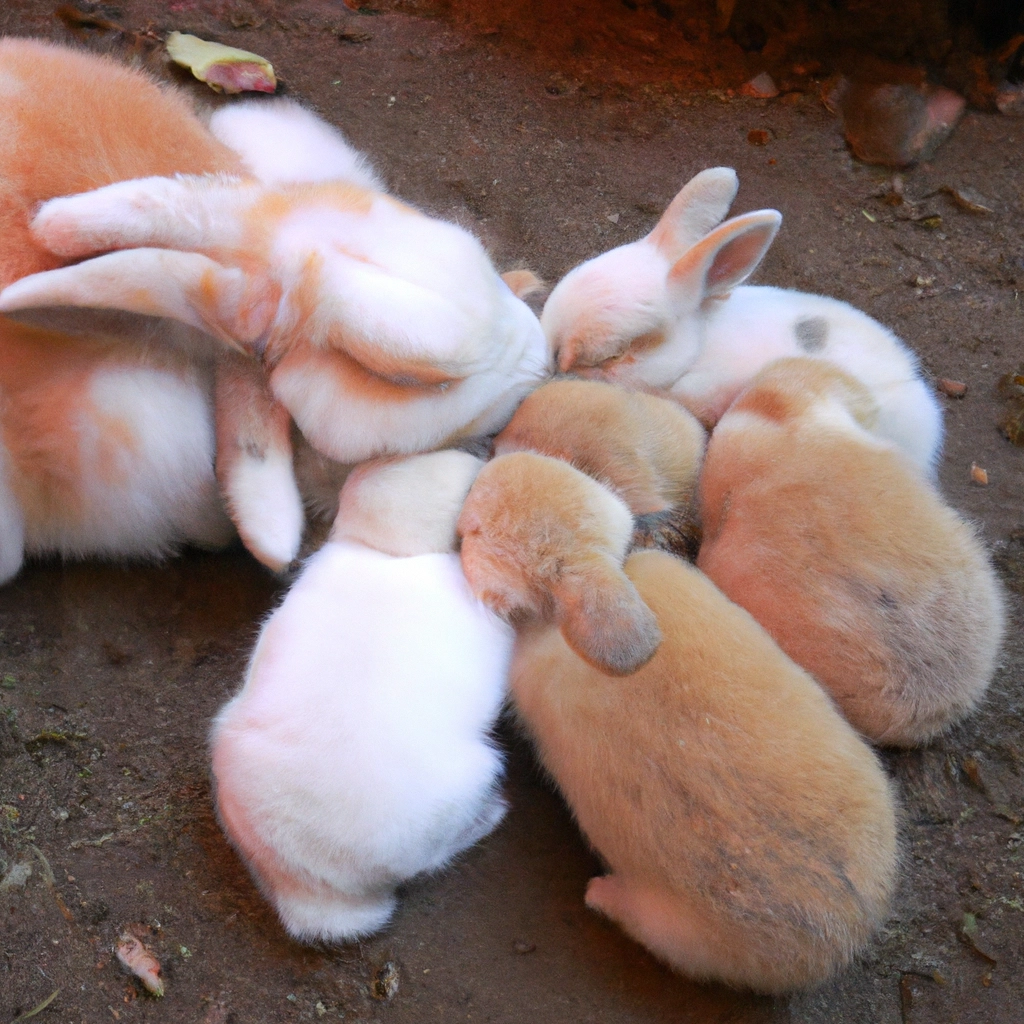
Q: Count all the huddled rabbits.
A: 6